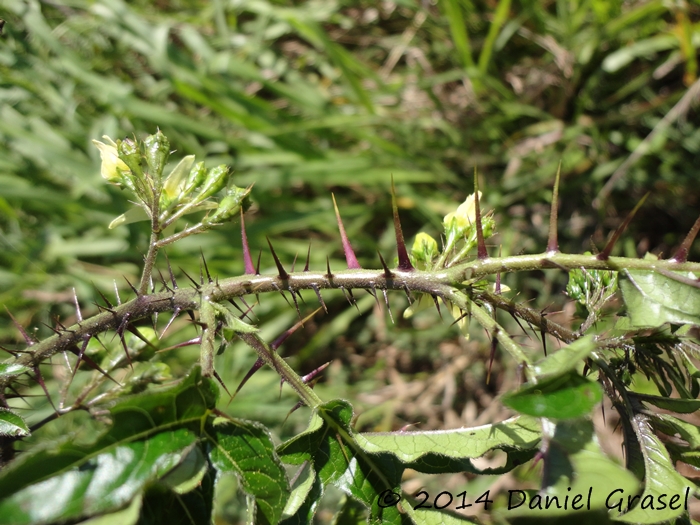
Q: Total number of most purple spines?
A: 2